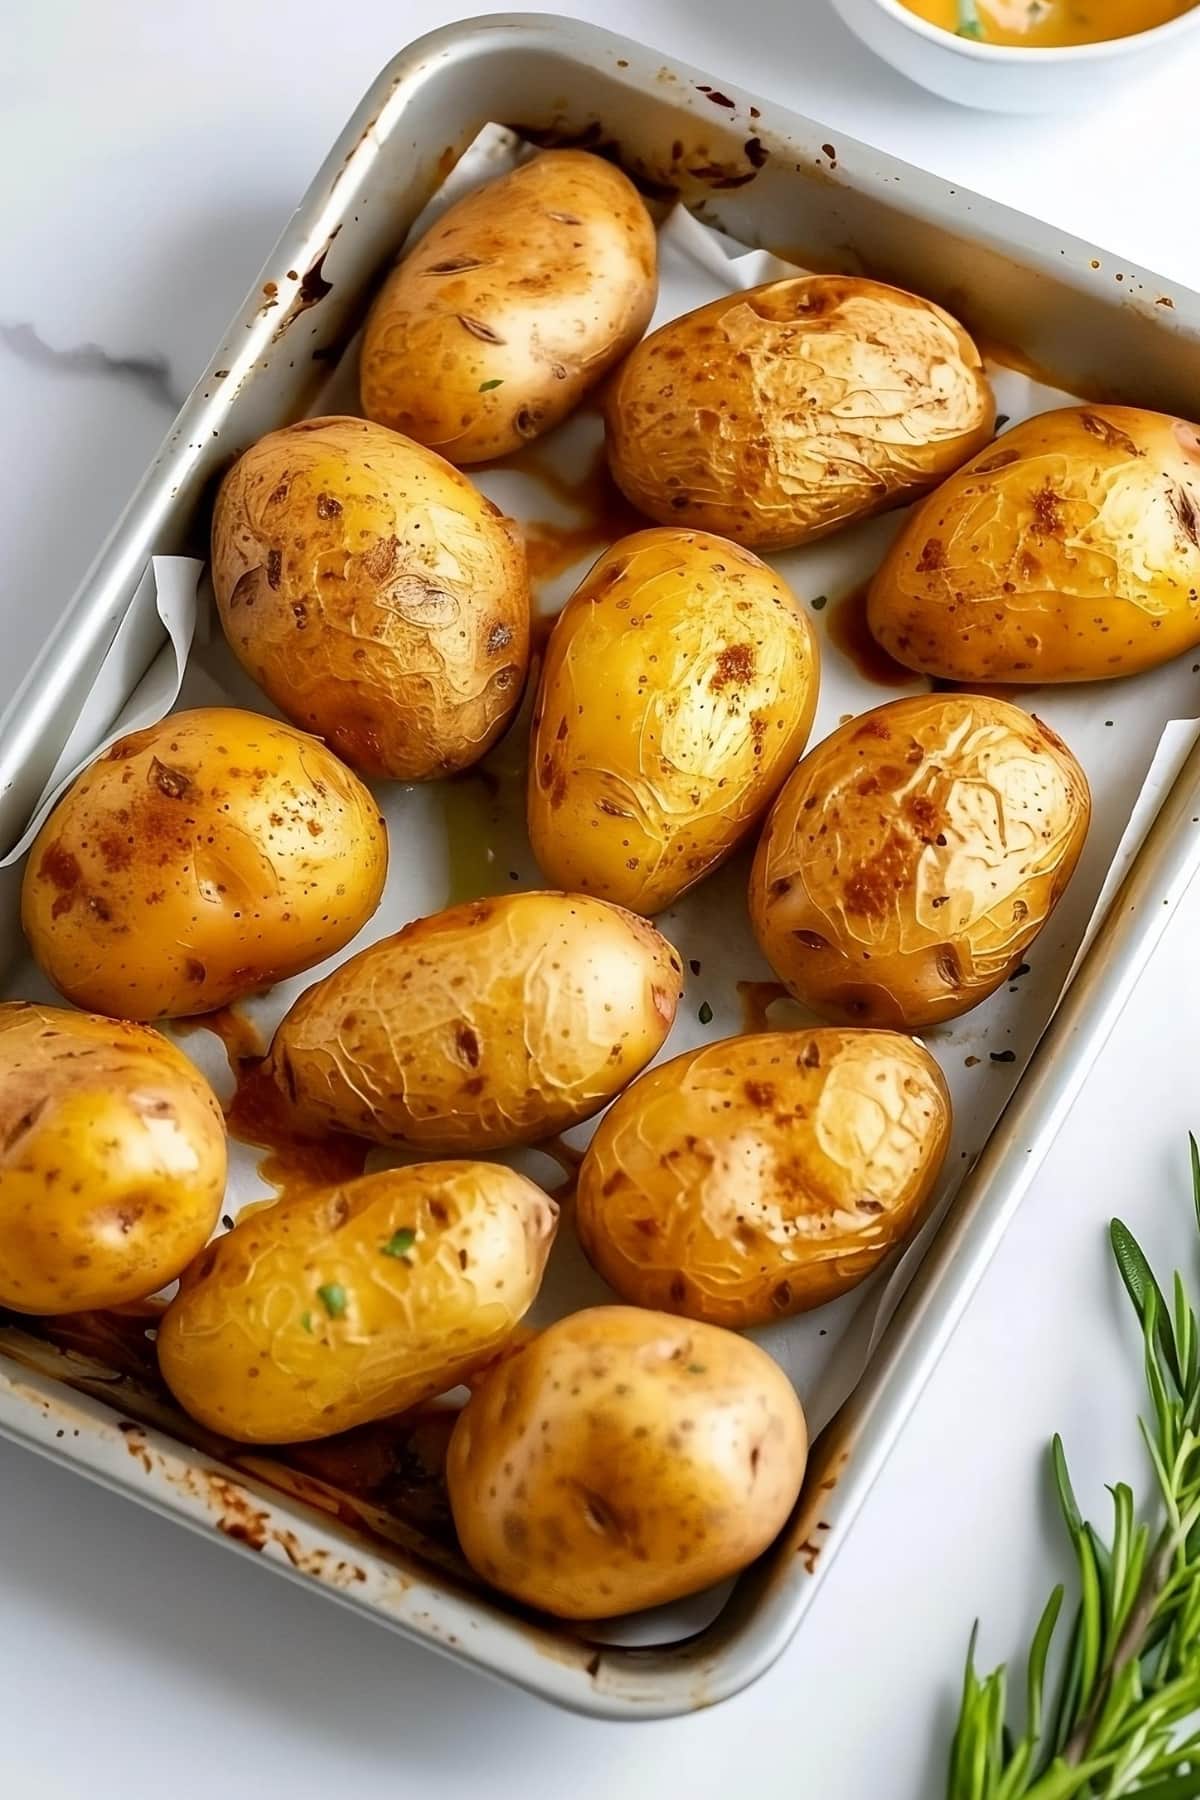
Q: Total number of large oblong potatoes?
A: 12